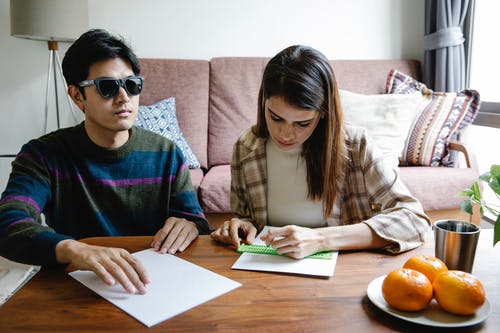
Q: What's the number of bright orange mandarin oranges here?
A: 3